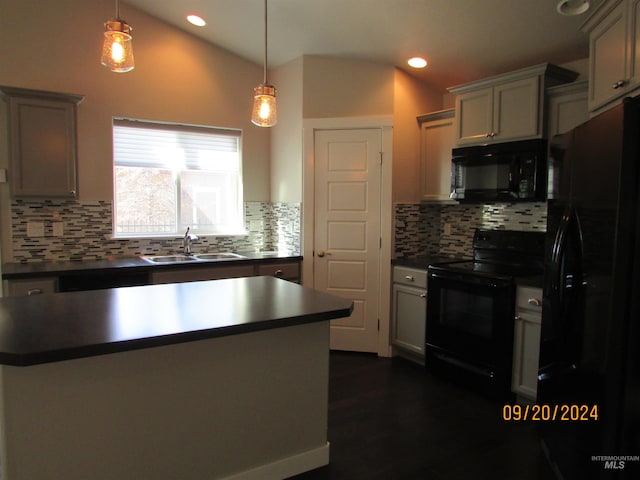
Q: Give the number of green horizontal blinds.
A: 0